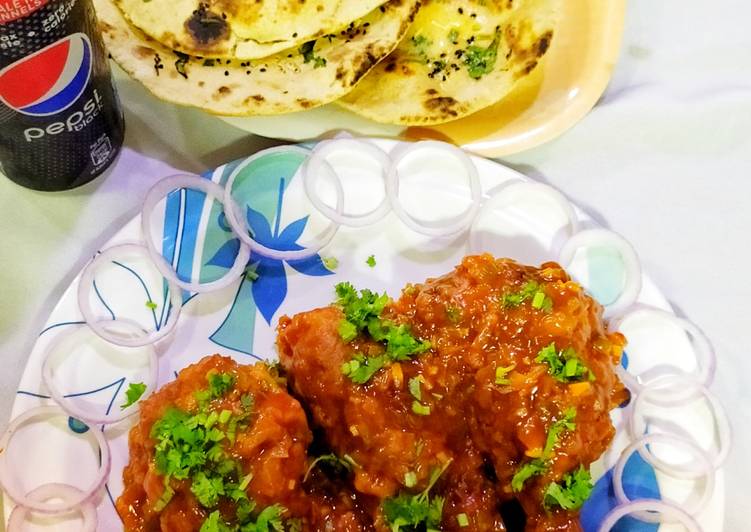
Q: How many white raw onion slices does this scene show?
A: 14